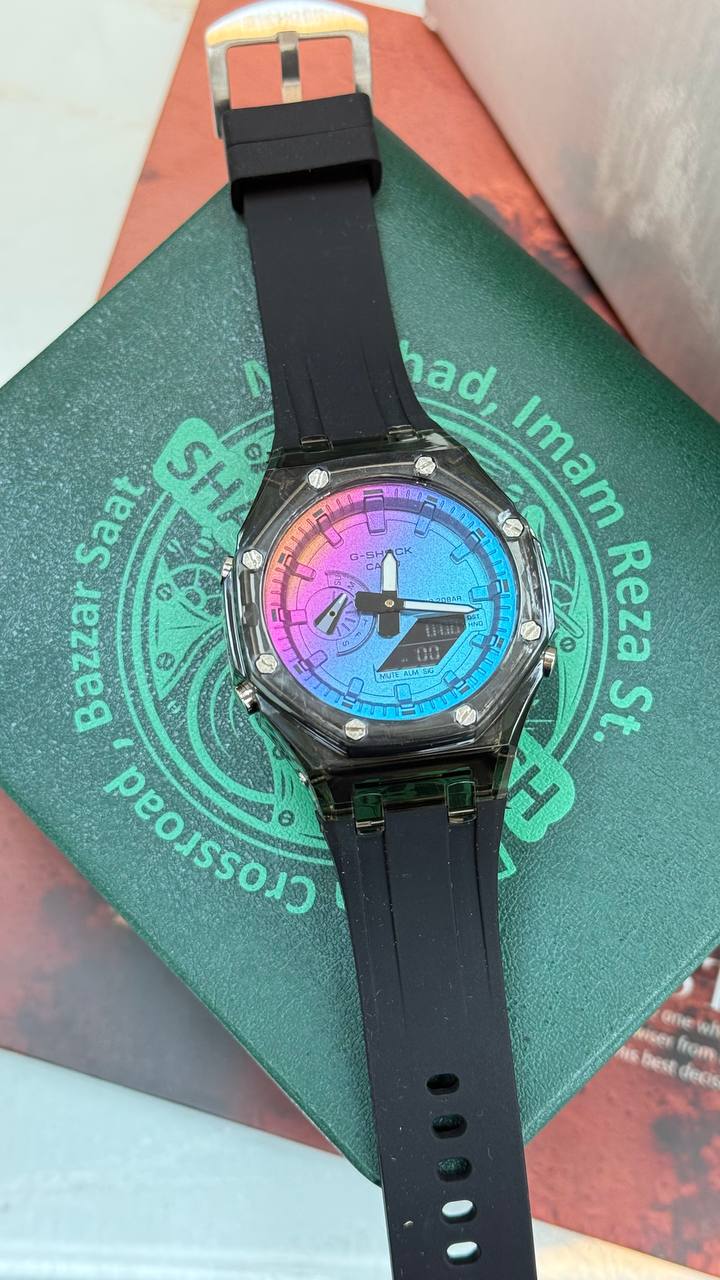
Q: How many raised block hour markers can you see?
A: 12